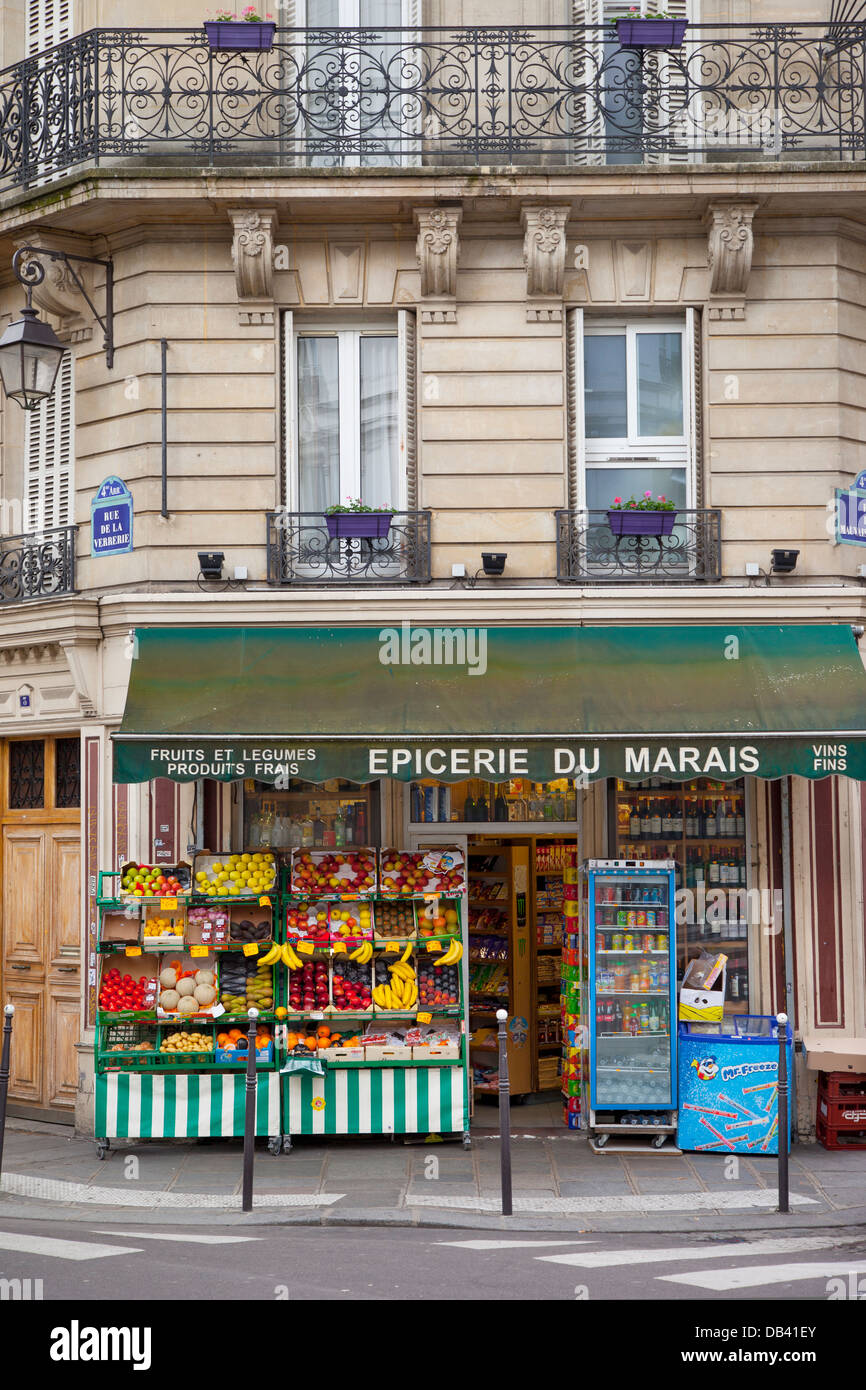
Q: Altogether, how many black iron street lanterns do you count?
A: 1